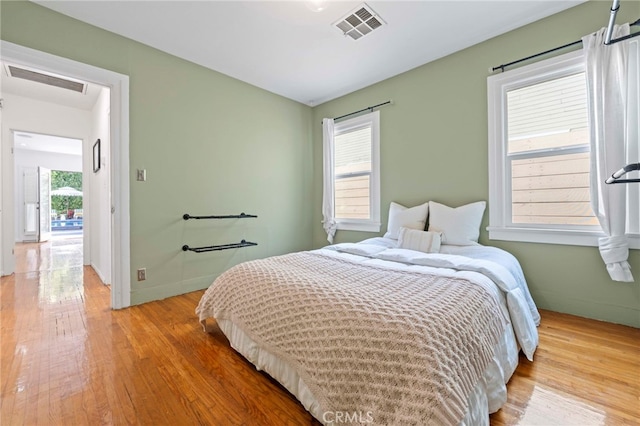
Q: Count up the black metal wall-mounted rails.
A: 2